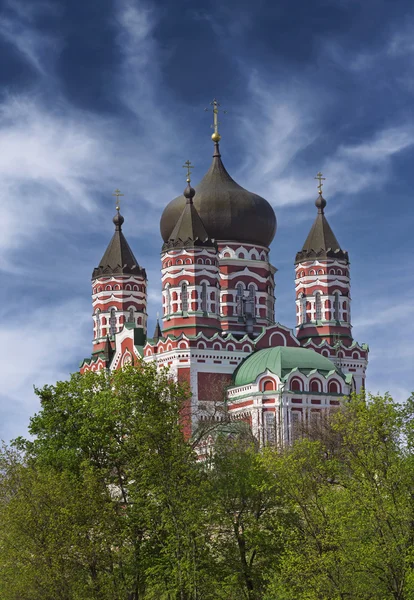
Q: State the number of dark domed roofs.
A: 4